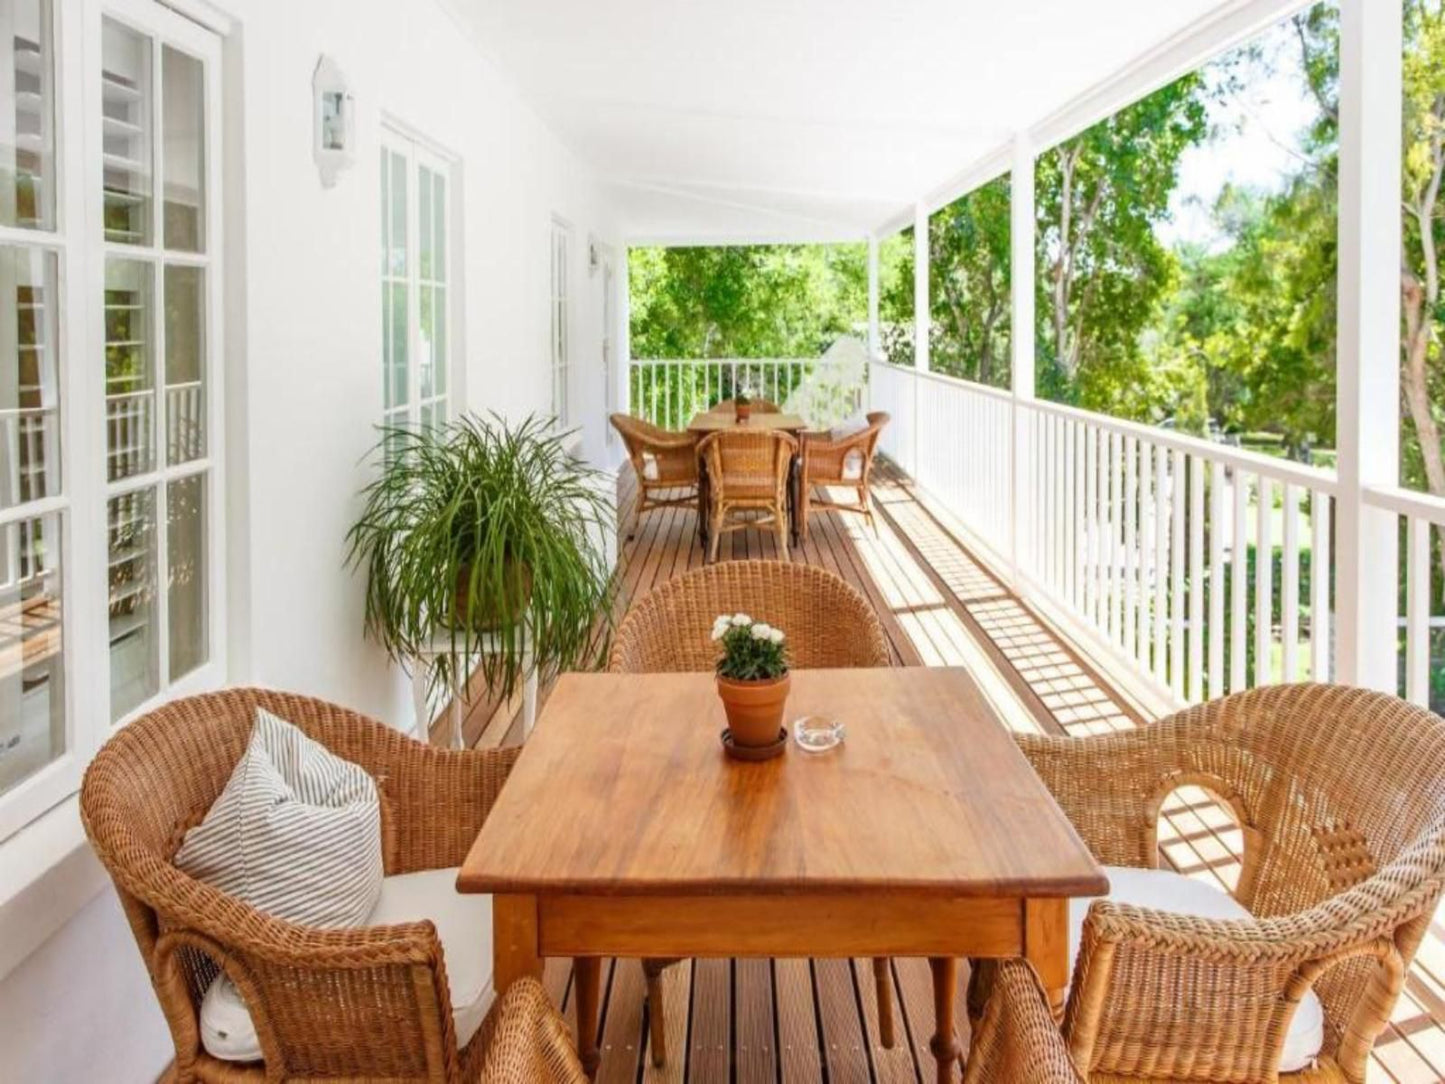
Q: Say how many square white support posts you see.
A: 4